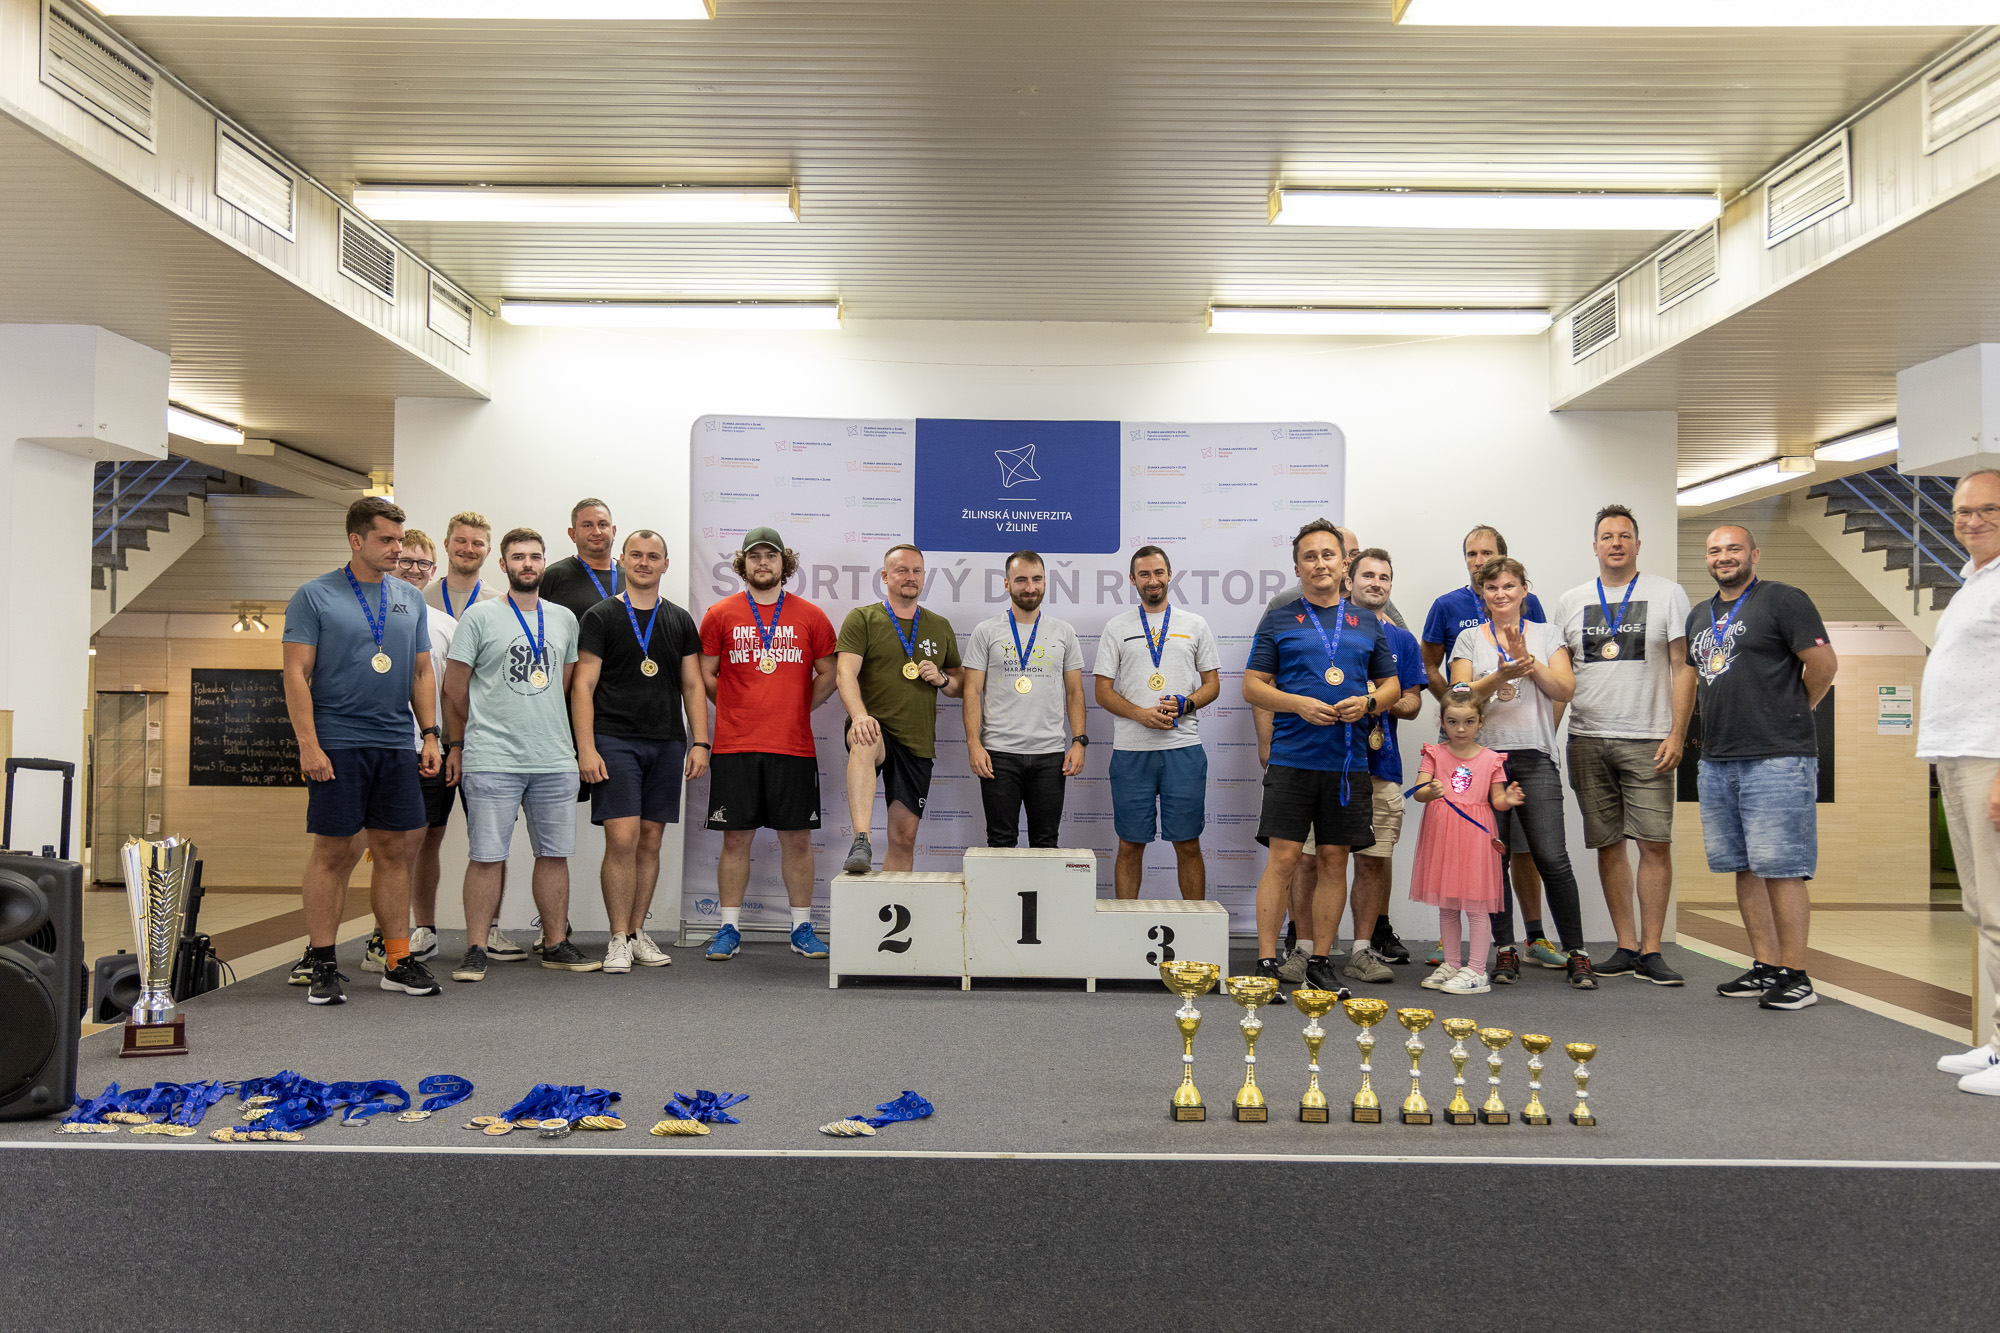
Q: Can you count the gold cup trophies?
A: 9